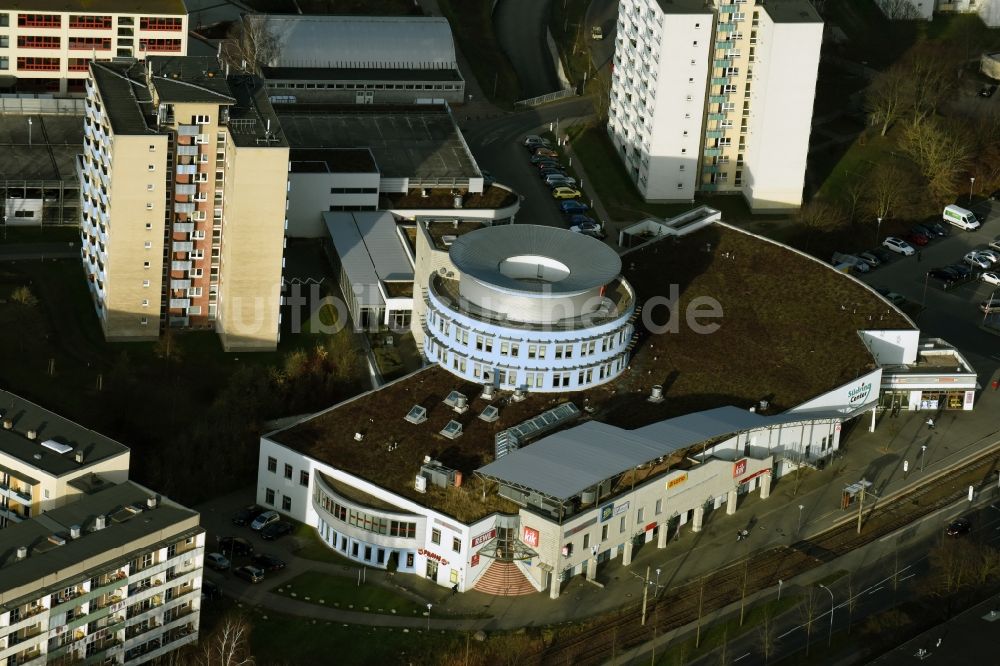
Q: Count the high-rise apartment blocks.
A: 2